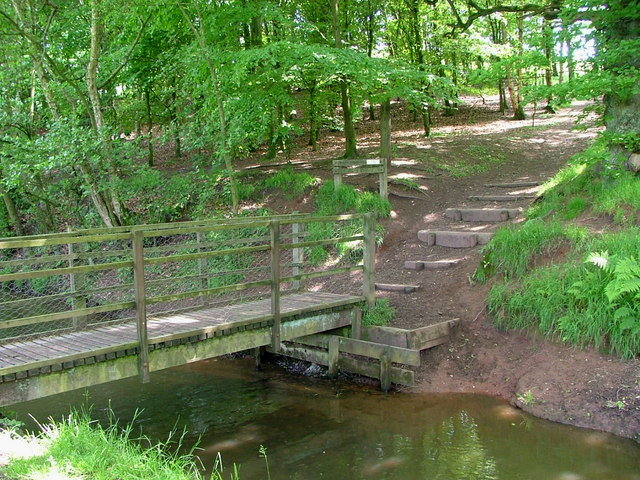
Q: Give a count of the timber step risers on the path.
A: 6